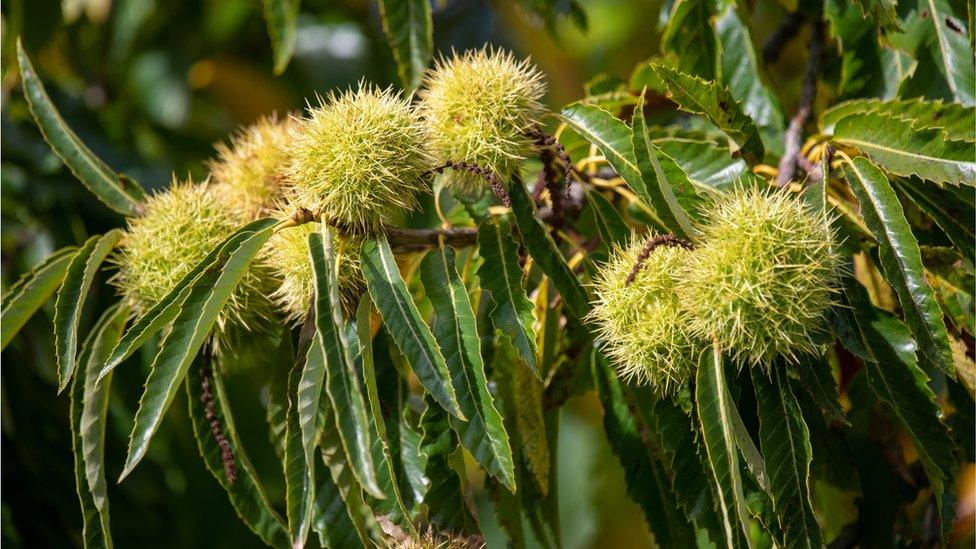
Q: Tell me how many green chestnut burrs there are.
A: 7